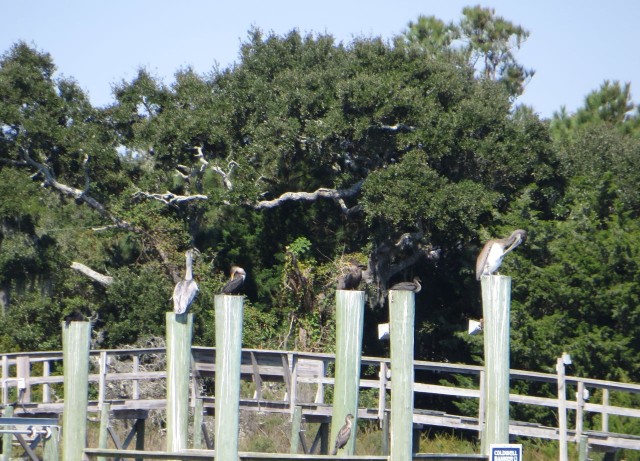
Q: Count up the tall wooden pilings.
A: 6